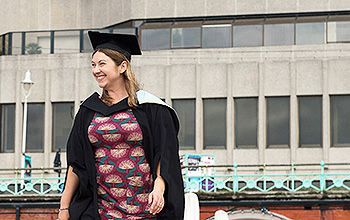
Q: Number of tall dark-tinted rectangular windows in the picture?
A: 9